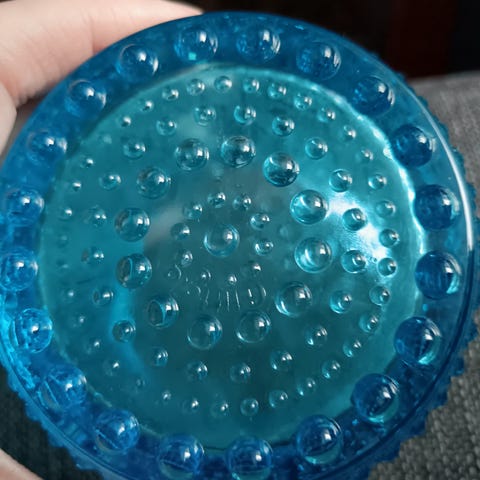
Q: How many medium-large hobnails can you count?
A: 13